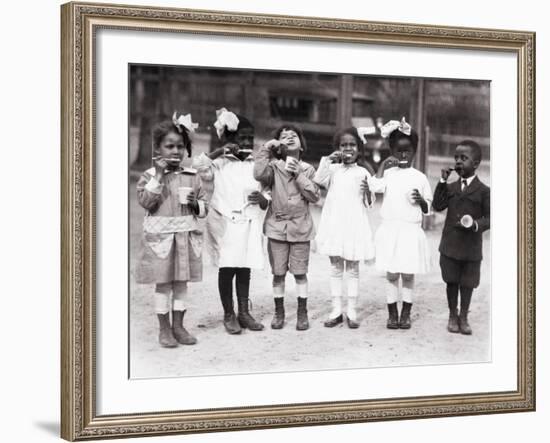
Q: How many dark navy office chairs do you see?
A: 0